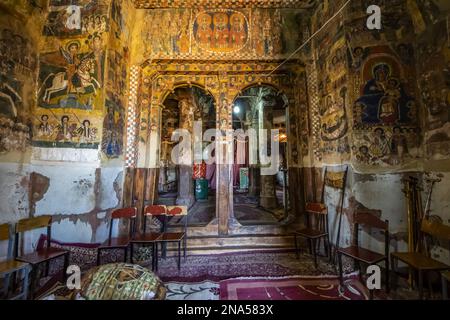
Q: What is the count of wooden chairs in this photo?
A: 8